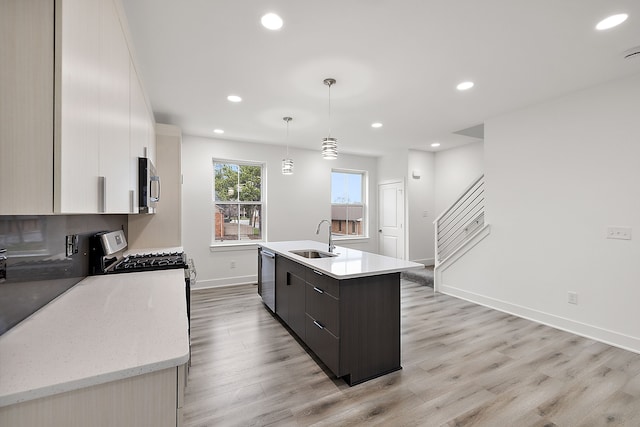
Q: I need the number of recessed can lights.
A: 7